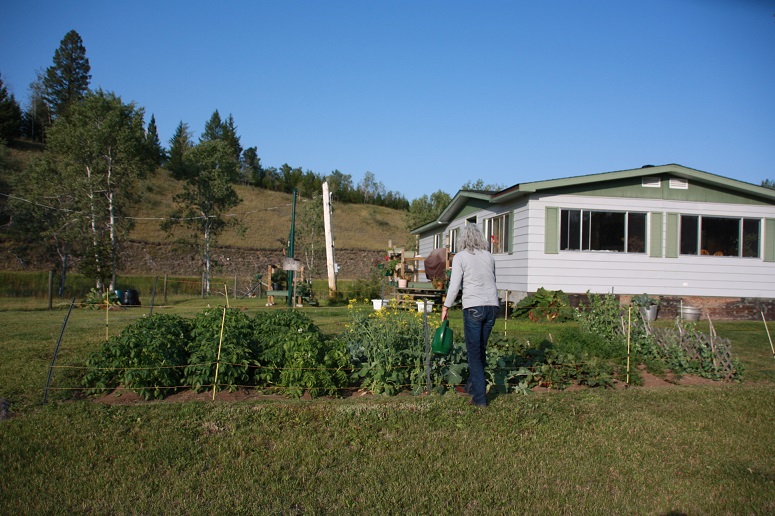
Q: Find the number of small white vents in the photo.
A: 2